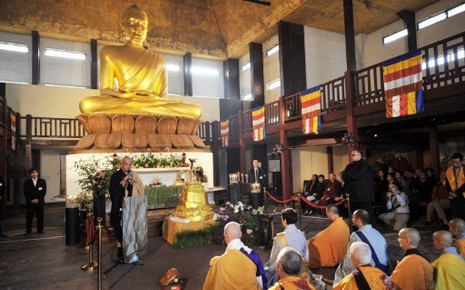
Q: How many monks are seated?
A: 9